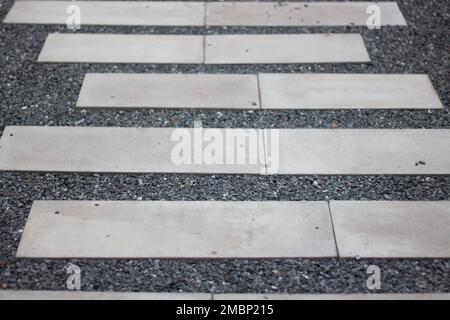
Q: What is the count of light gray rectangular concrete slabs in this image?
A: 12